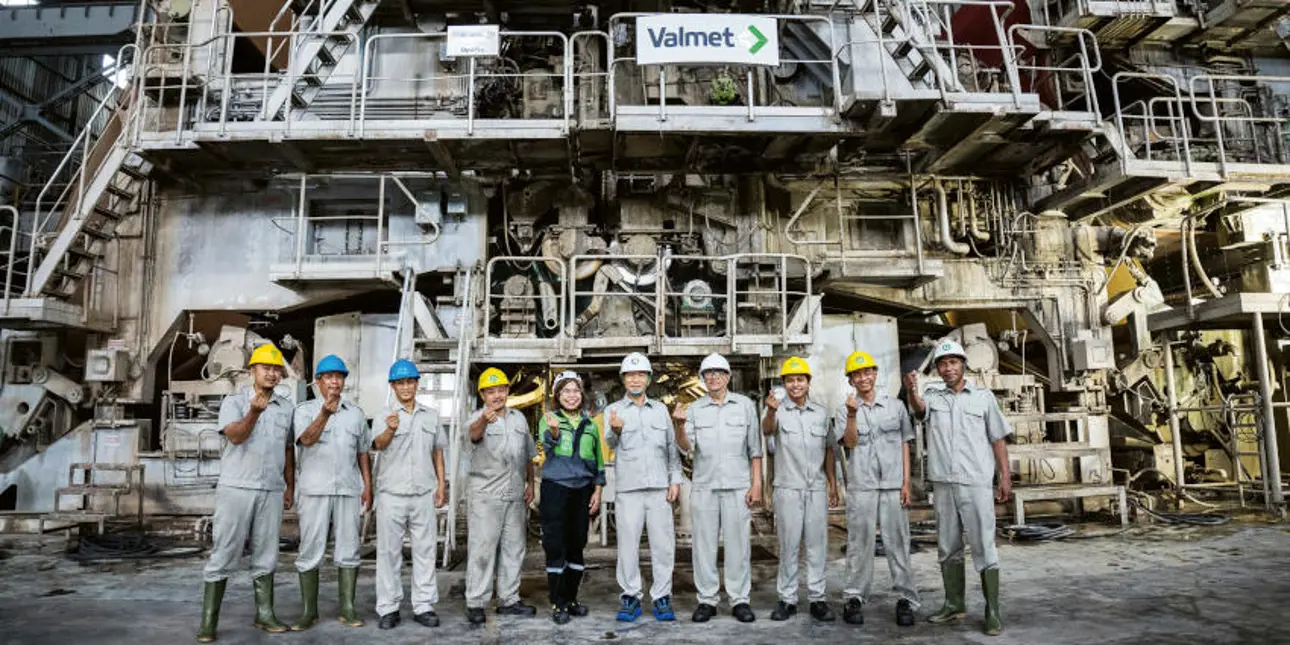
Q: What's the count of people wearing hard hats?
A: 10